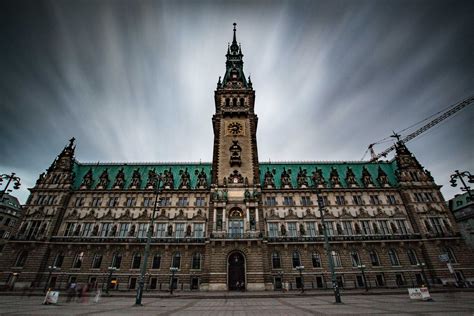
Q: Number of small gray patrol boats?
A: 0